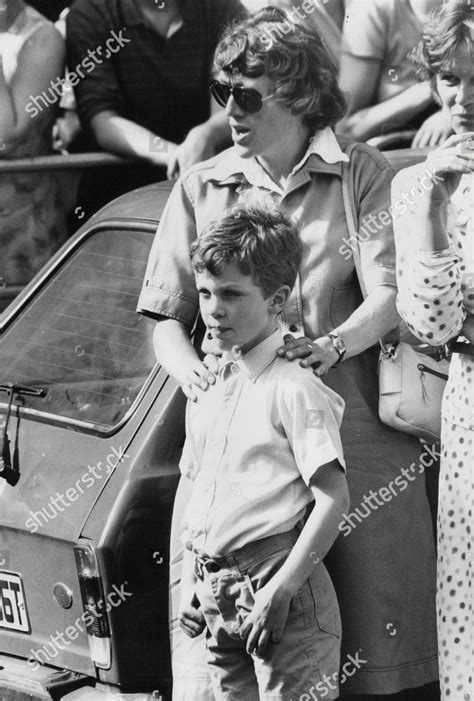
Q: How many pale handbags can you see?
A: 1